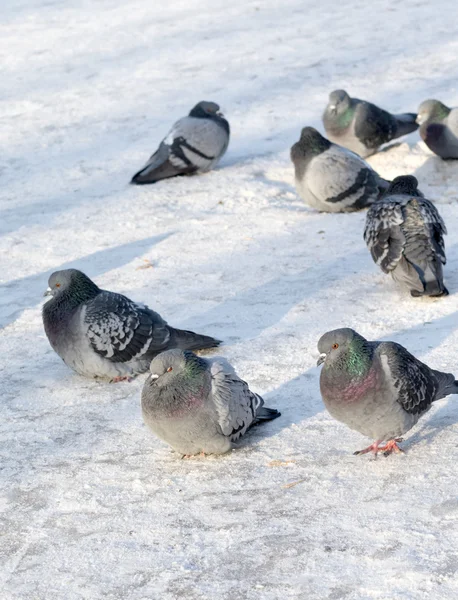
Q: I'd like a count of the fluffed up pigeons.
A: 8